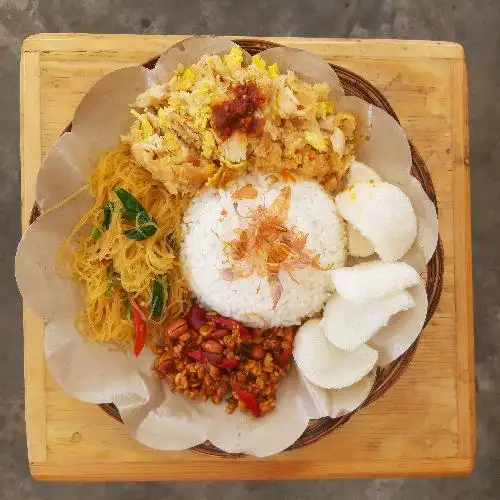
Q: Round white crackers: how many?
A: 5